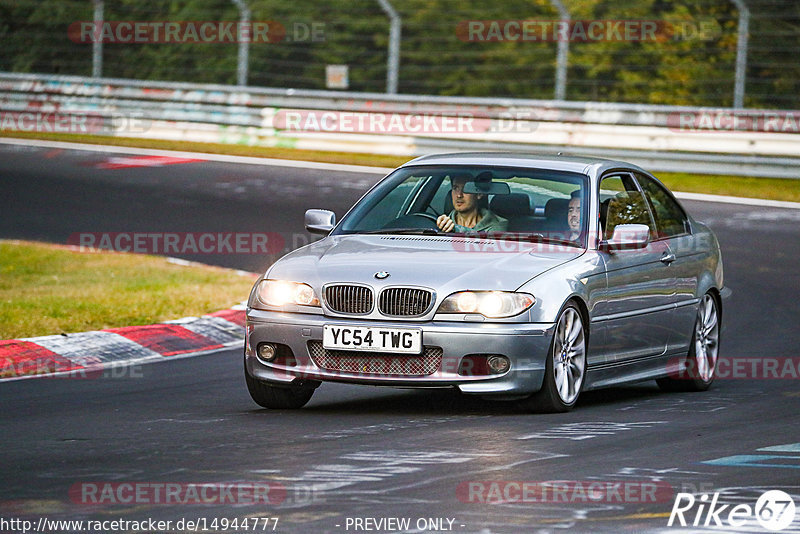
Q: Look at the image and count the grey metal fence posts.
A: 5